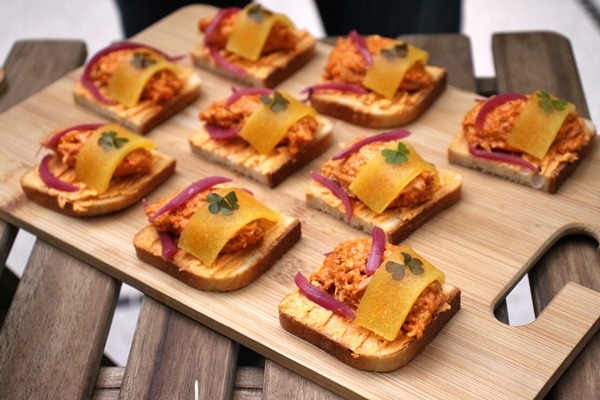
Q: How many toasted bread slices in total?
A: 9